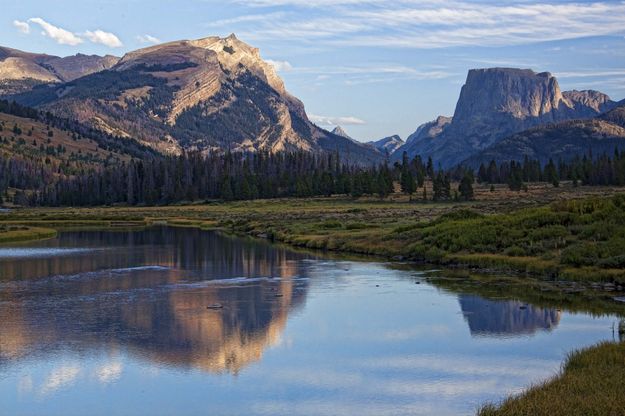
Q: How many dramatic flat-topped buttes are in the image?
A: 1